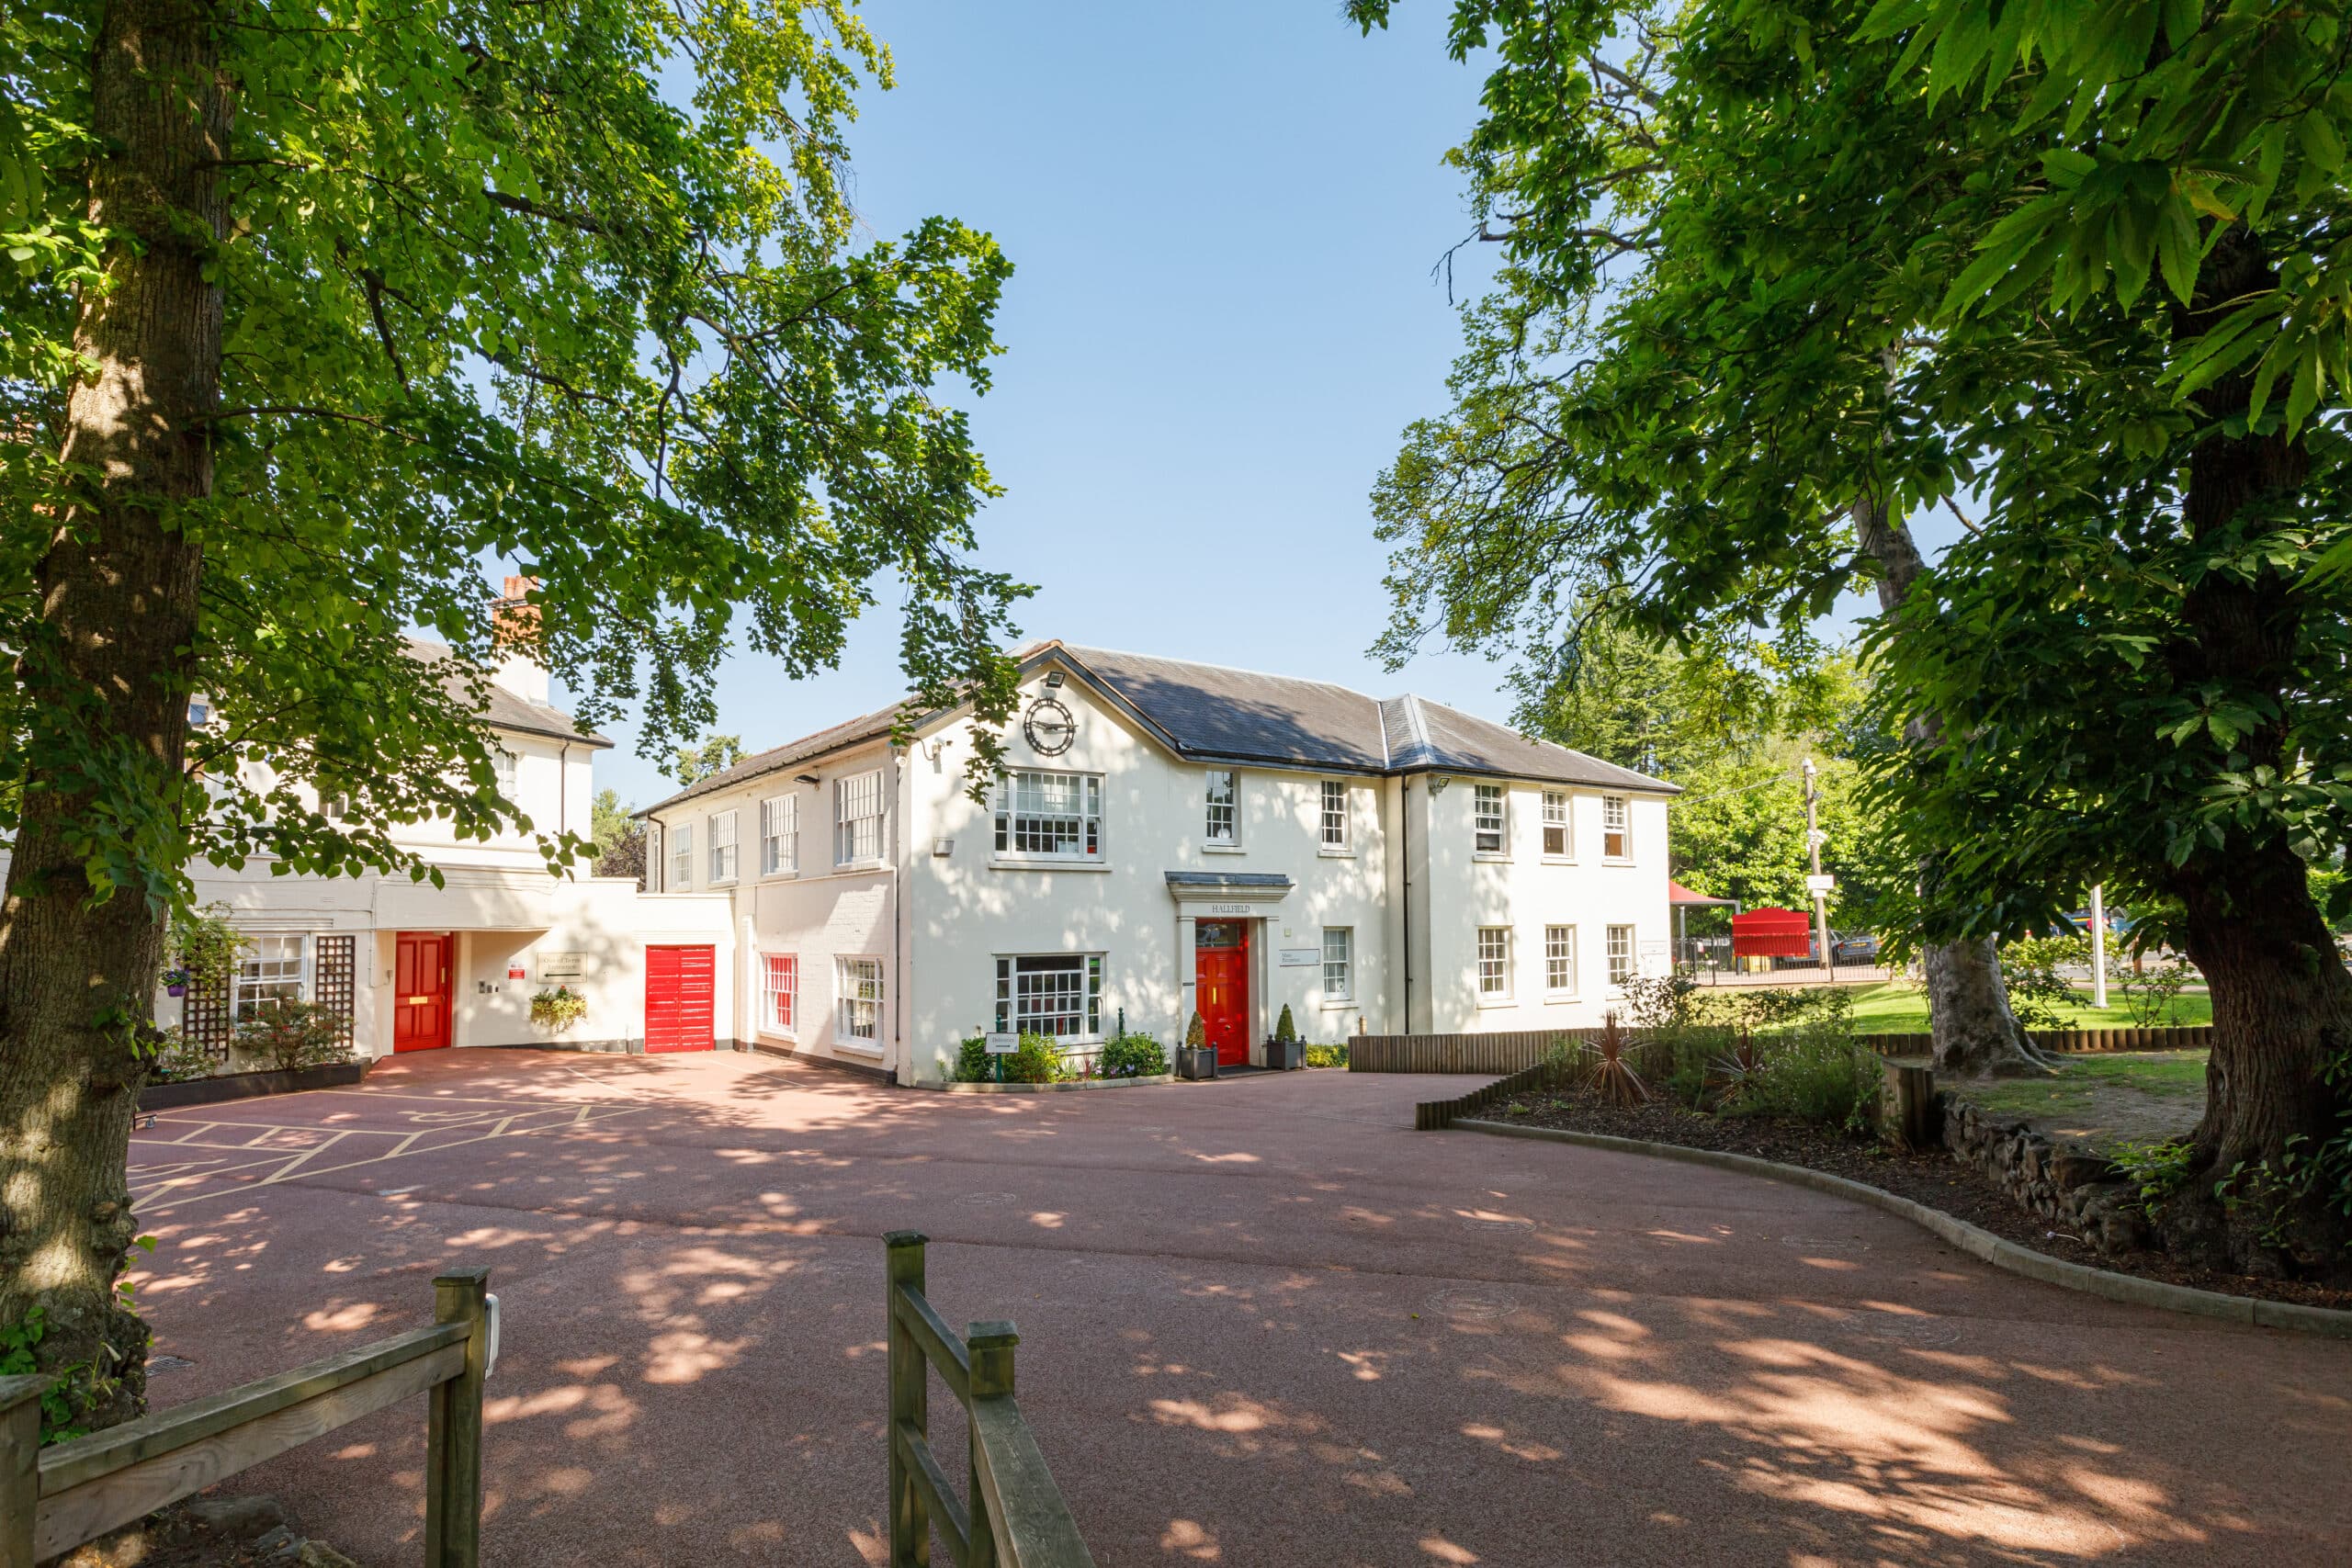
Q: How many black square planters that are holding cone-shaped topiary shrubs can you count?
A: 2